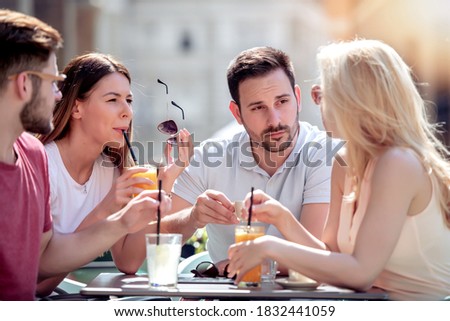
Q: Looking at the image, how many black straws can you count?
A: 3